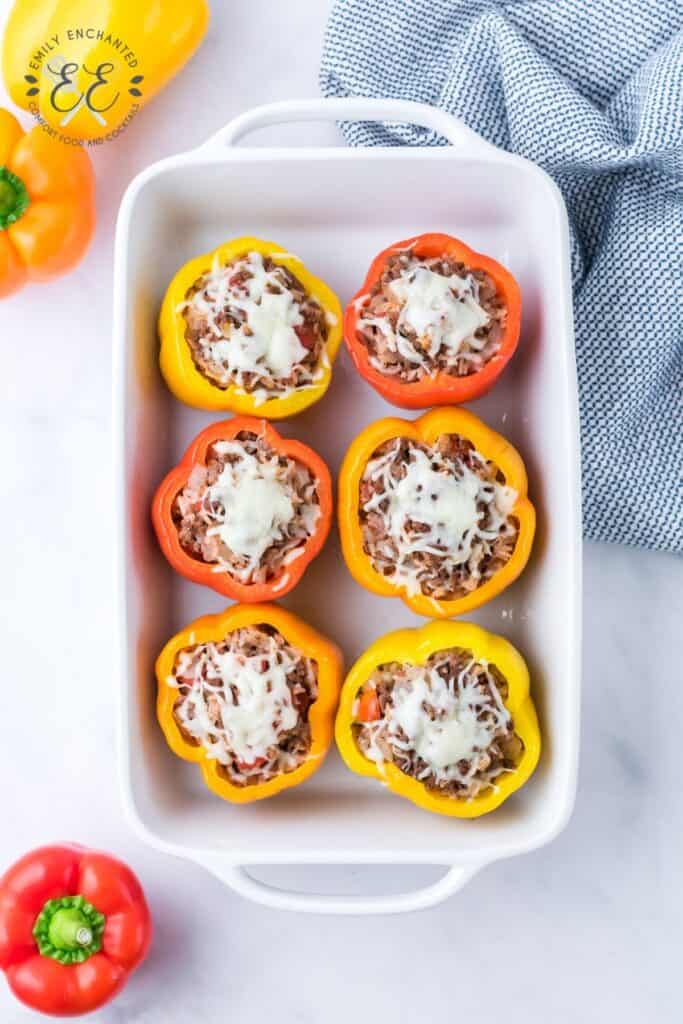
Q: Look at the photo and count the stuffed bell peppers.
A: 6